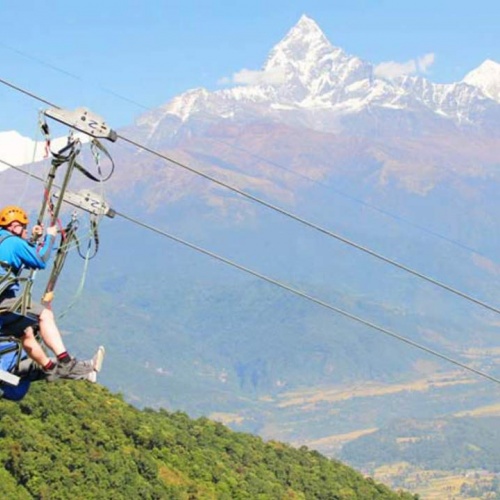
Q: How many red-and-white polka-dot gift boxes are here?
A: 0